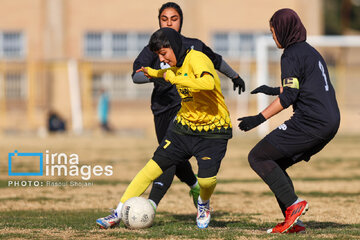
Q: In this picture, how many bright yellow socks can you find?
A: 2